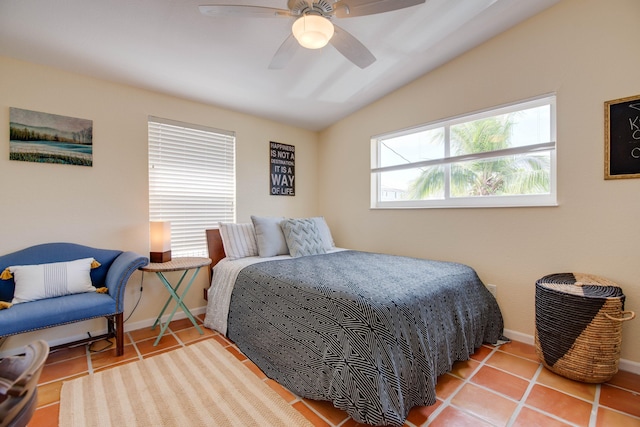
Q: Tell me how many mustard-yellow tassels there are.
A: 4